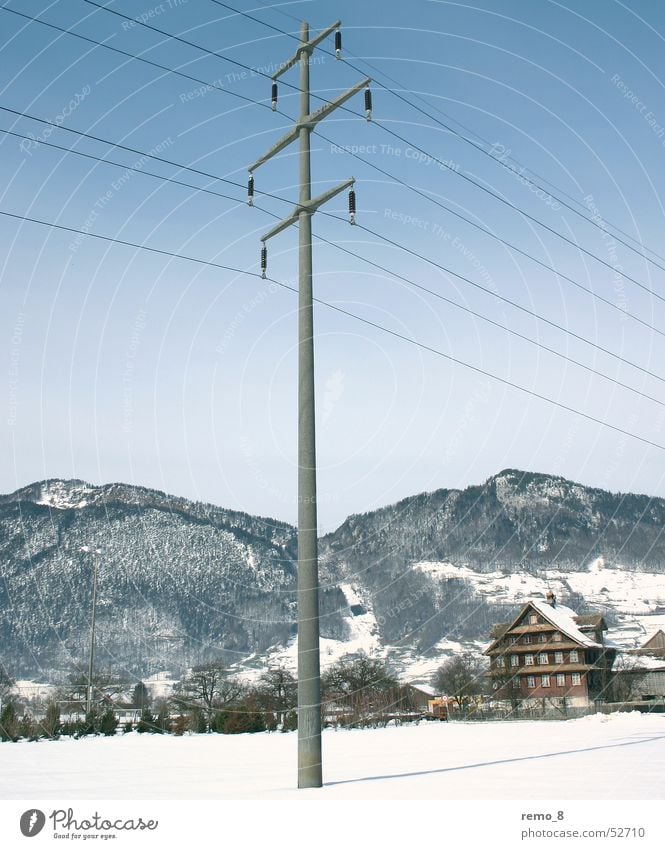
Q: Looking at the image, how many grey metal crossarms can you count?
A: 3